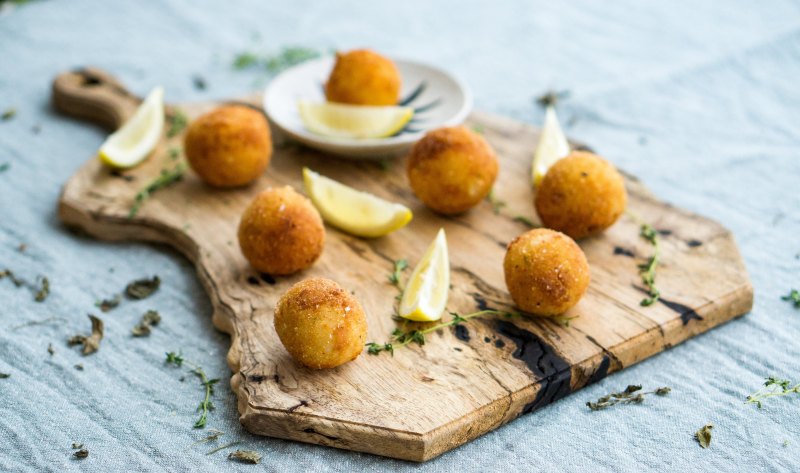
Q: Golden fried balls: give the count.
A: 7